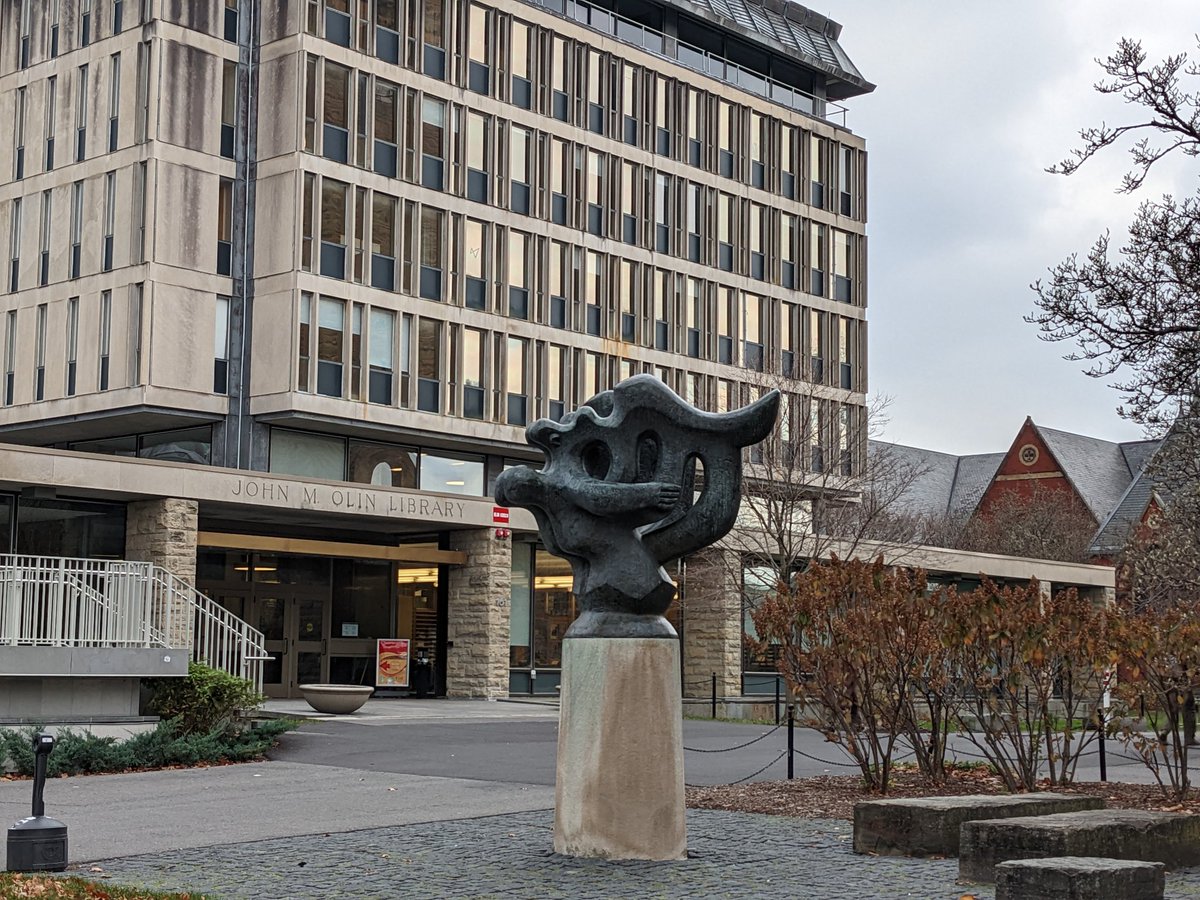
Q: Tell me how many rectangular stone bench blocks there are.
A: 3